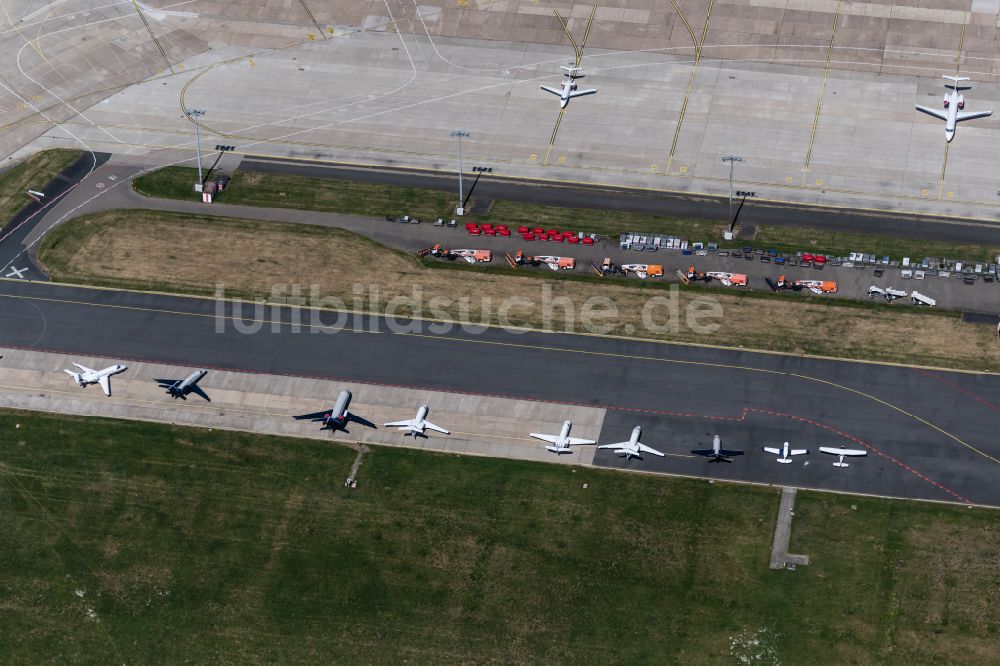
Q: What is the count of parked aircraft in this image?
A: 11